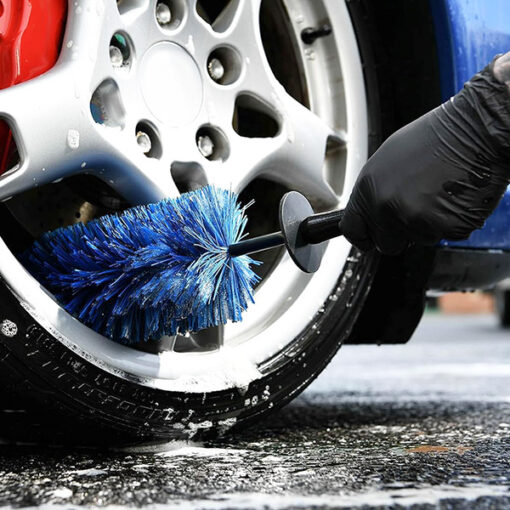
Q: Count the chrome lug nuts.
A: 5